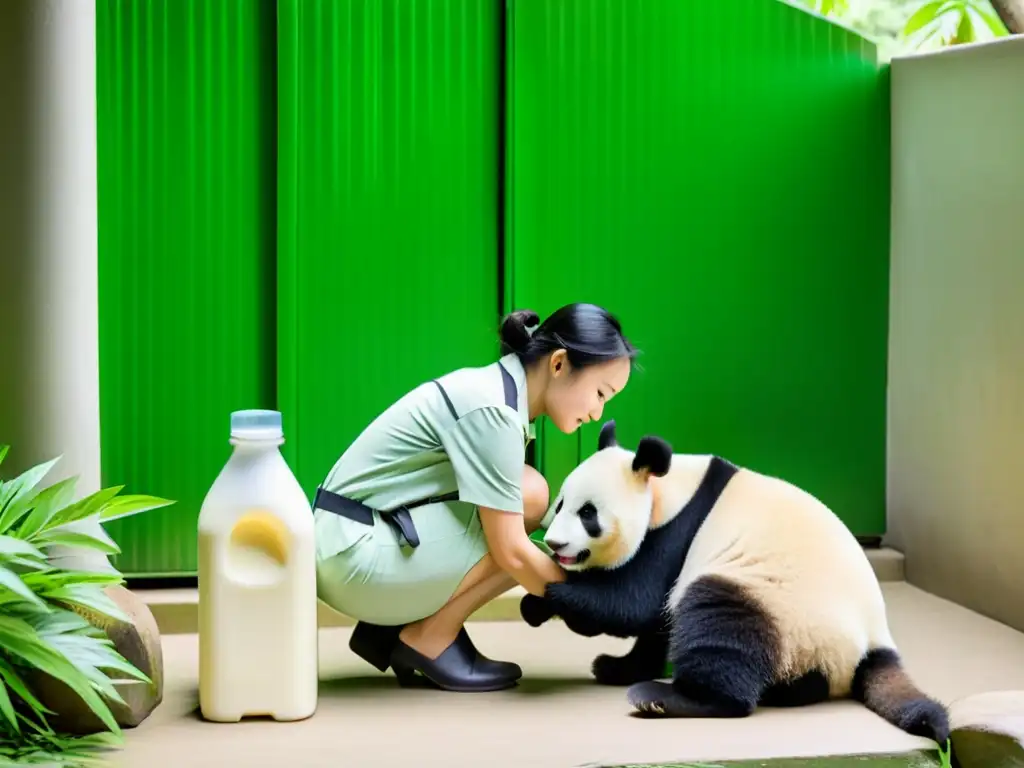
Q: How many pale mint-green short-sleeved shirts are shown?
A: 1